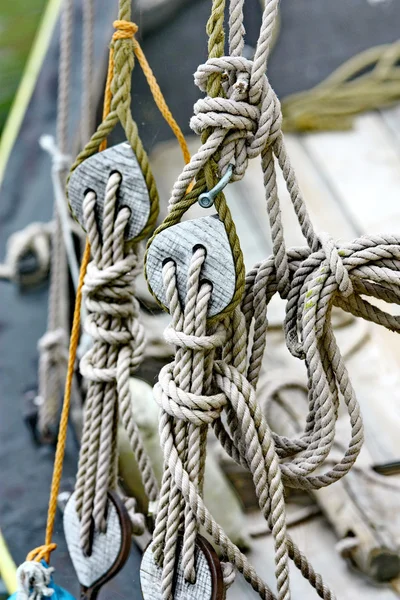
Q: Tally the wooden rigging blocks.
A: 4